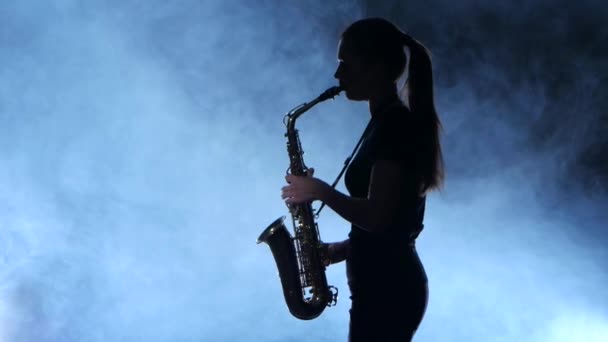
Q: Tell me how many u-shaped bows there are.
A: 1